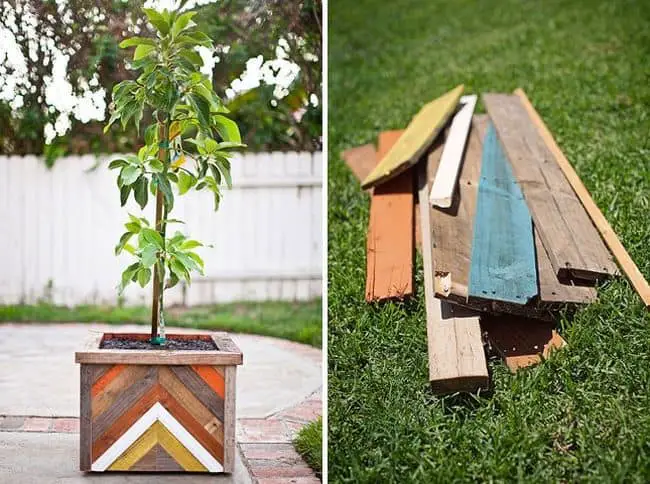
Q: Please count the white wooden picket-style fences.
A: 1